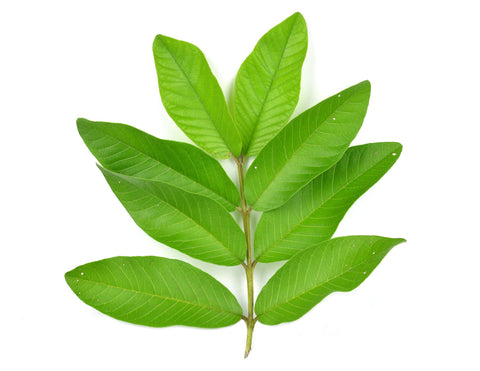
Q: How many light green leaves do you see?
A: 2